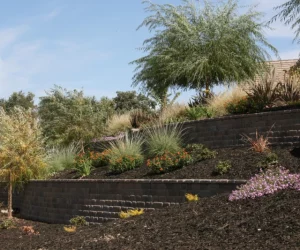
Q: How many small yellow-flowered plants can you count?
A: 3